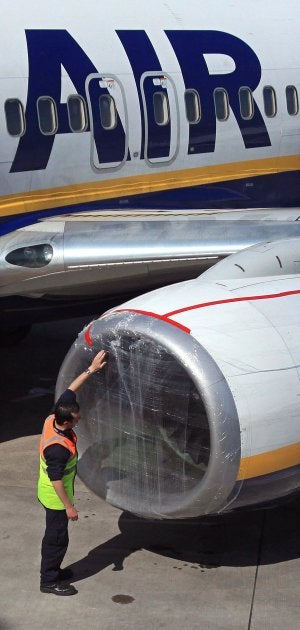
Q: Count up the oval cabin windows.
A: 10